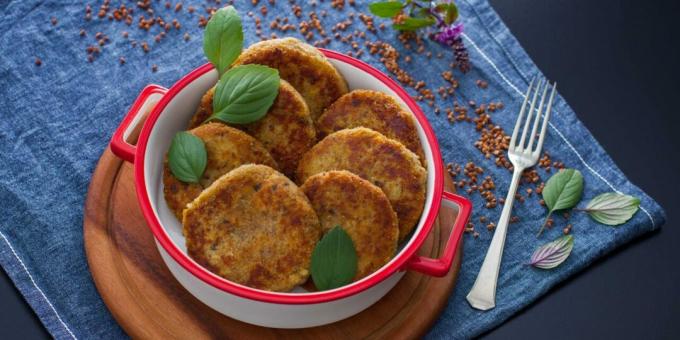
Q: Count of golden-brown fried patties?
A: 7